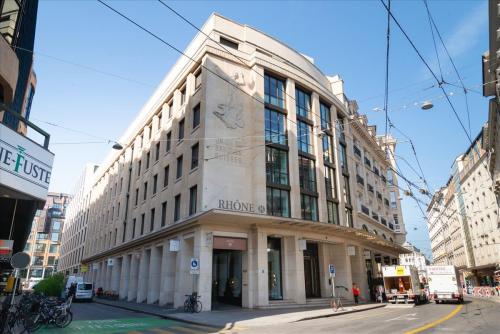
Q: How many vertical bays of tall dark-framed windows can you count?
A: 4